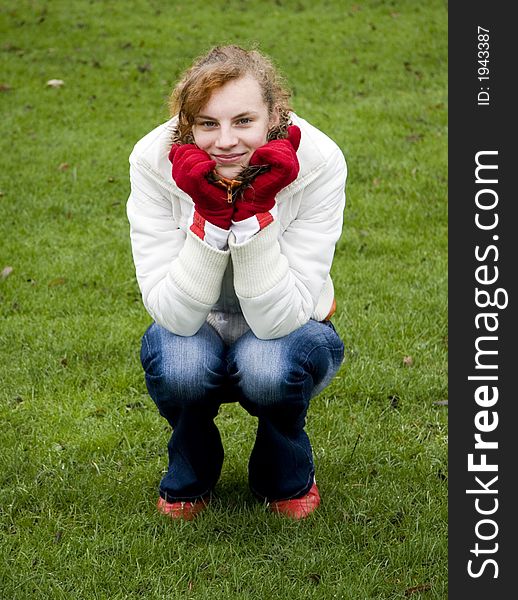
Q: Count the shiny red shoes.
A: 2